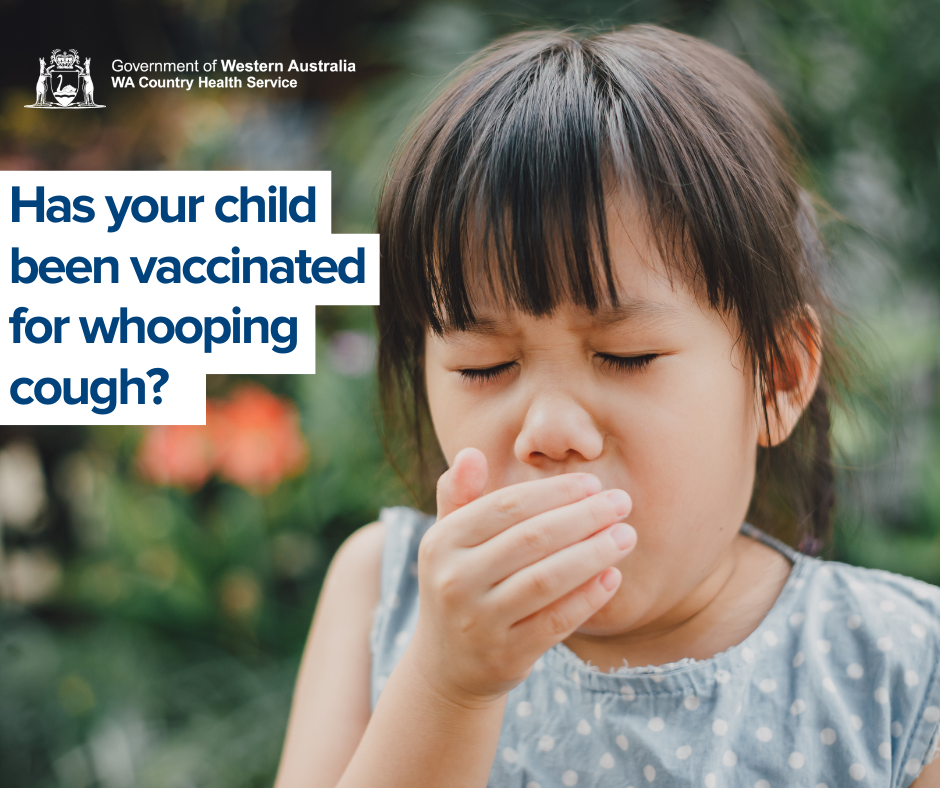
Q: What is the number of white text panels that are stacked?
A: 4